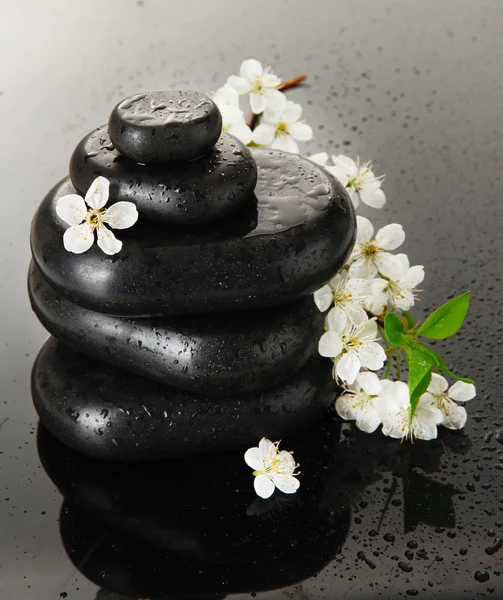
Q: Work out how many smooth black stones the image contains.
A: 5